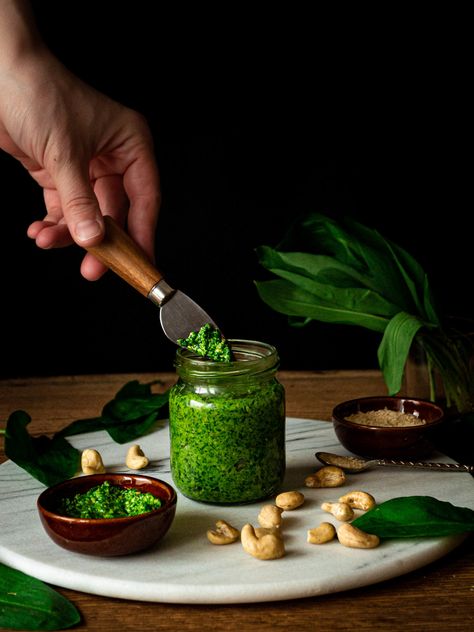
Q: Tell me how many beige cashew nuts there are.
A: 11